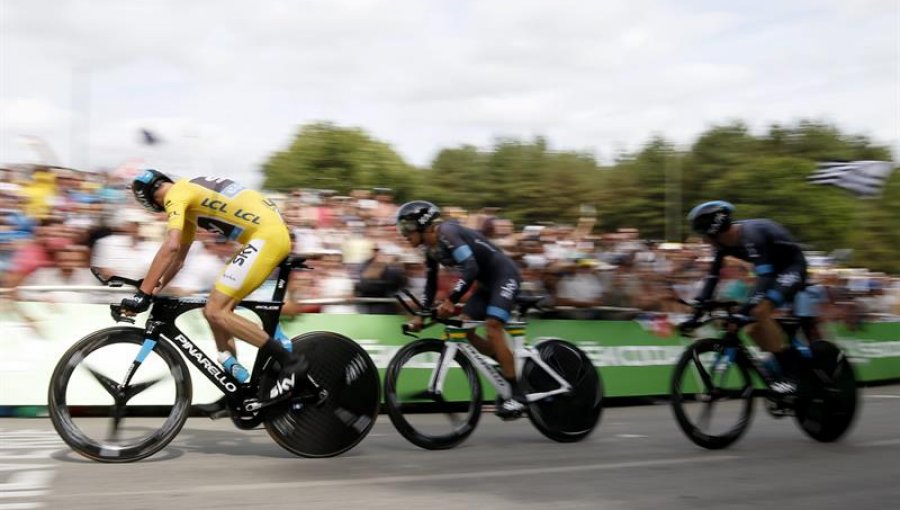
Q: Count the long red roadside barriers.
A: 0